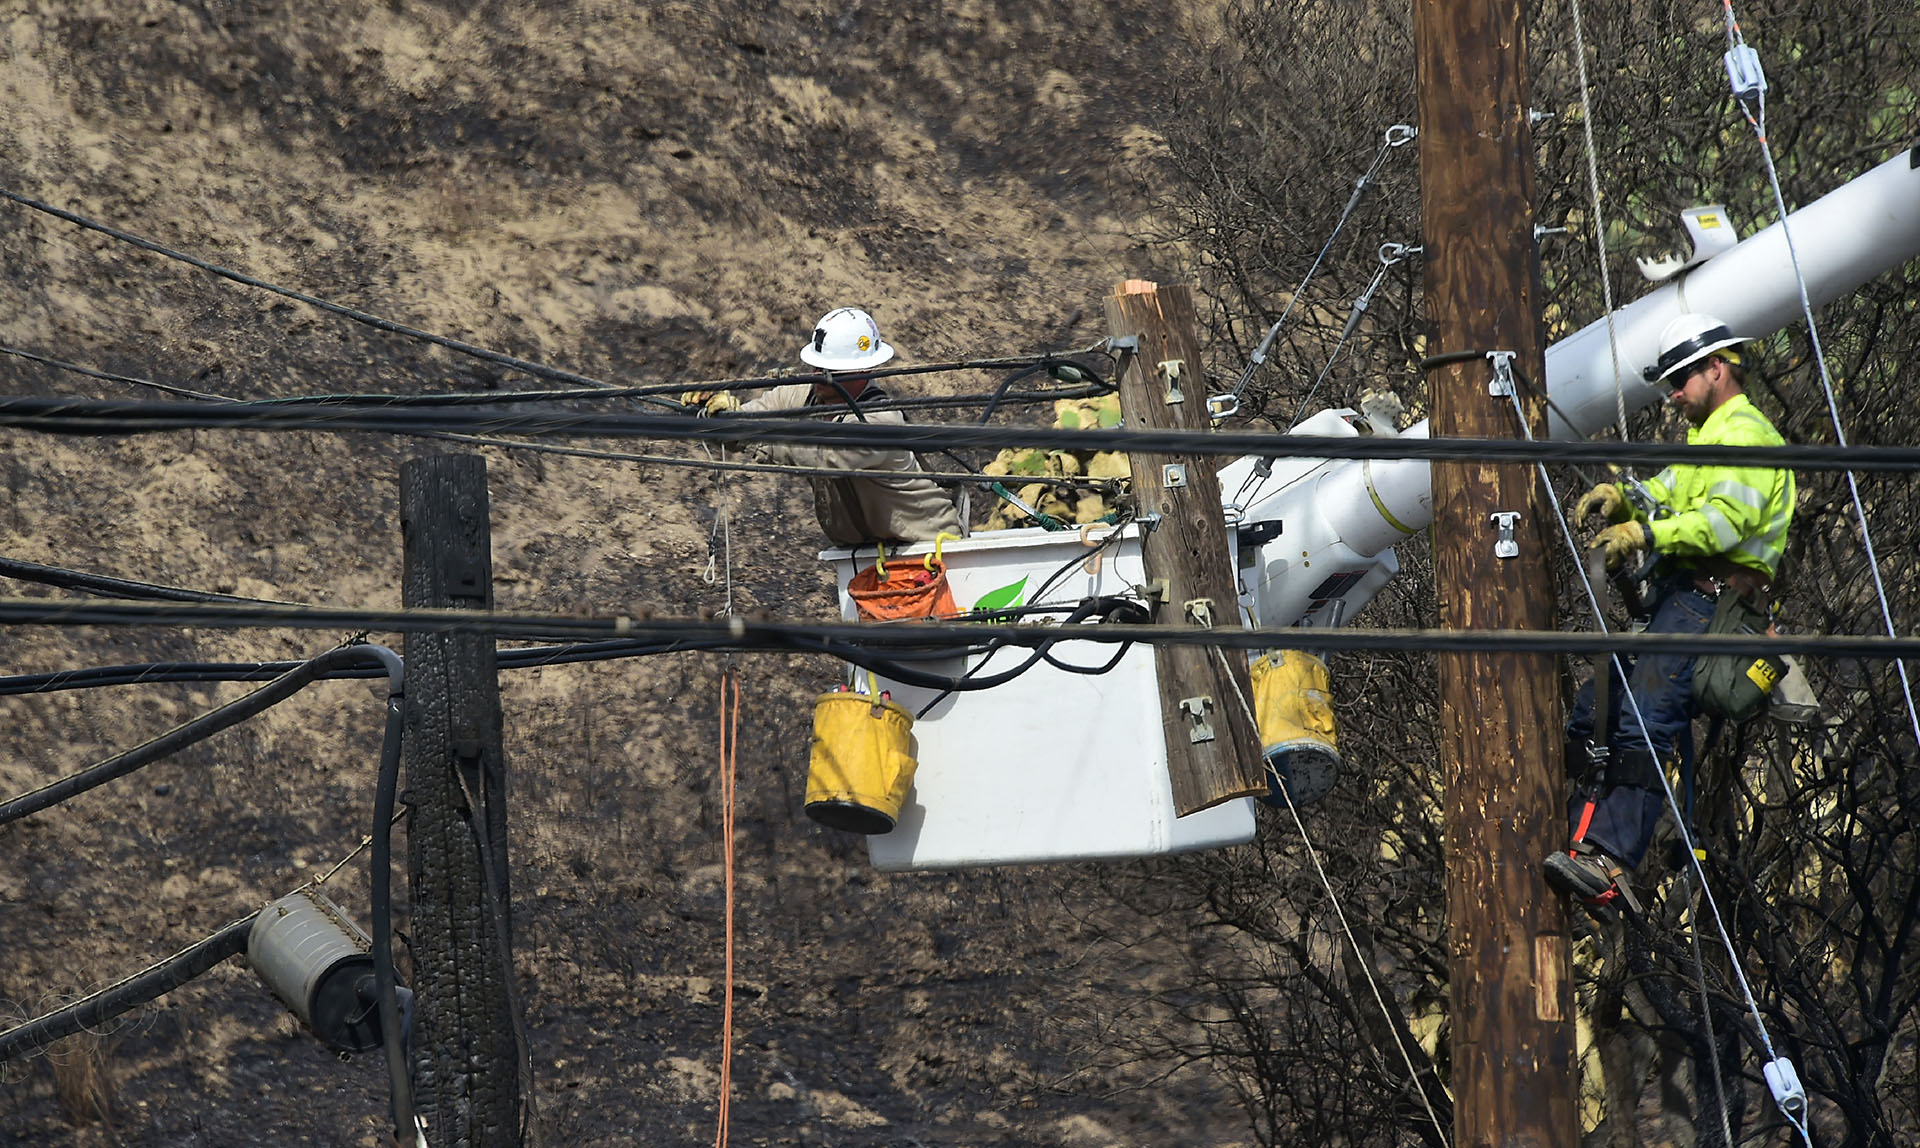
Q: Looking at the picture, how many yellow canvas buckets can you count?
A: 2